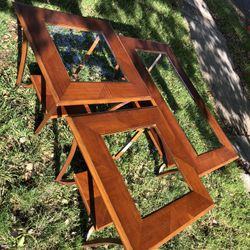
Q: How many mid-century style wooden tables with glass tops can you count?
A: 3